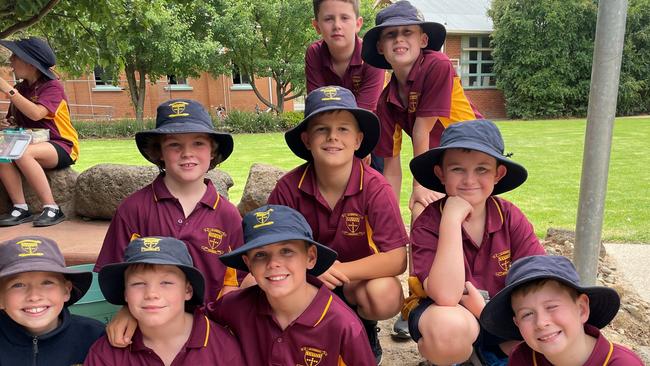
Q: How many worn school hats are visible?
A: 9